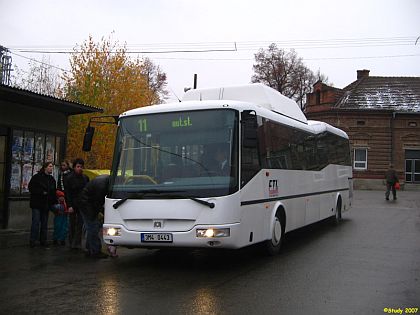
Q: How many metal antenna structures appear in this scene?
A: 1